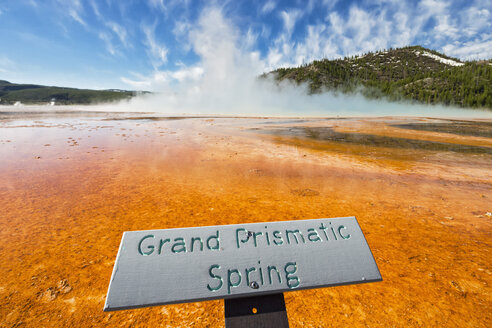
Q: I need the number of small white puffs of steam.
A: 2